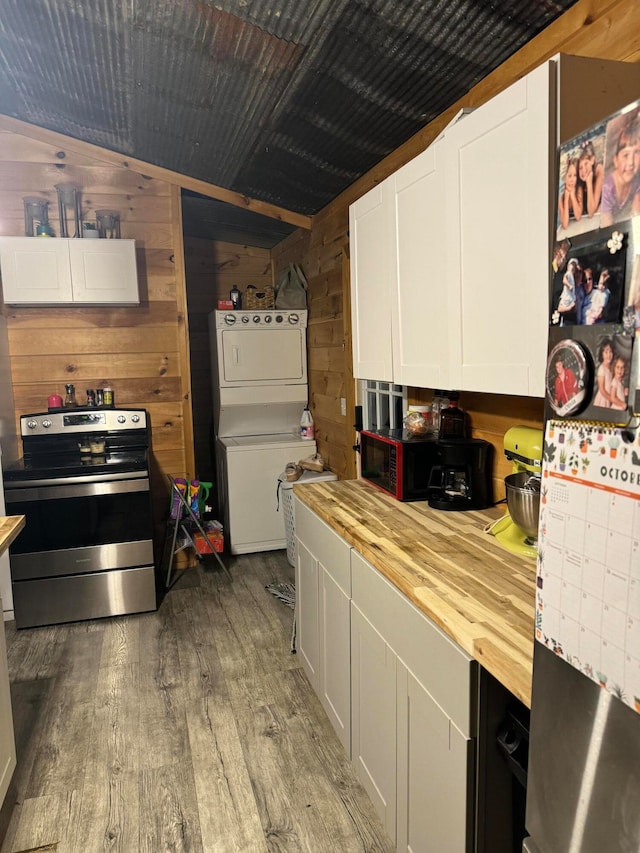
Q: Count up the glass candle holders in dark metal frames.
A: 3